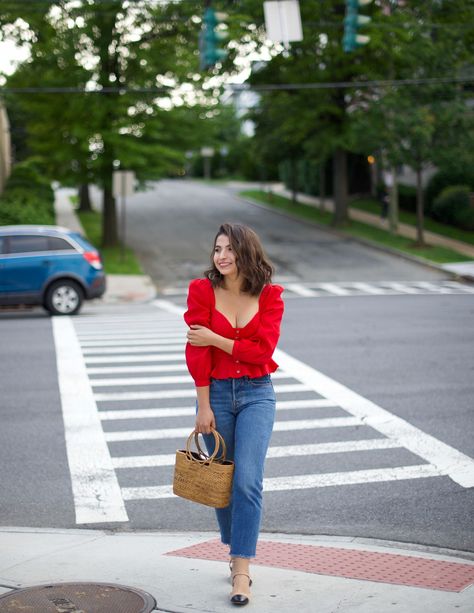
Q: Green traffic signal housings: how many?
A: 2